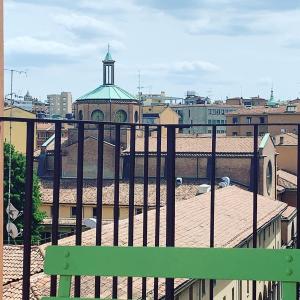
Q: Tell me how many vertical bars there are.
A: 12